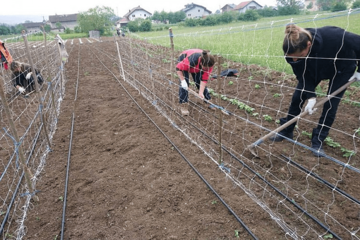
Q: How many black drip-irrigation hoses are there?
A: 5